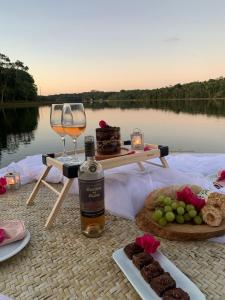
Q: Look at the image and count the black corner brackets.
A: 4